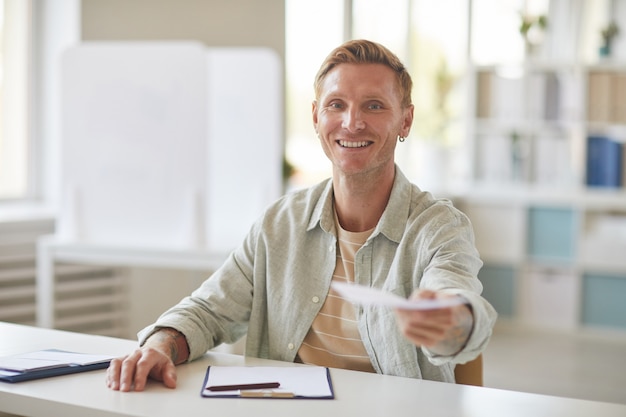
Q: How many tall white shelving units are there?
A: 1